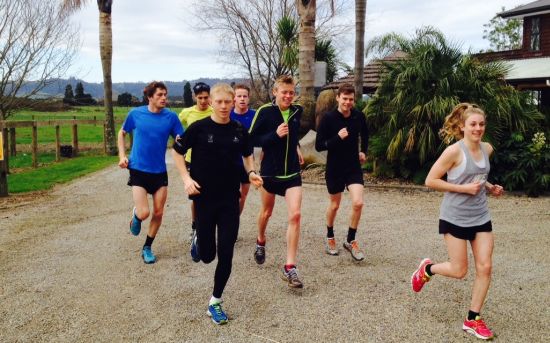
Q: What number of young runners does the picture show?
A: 7